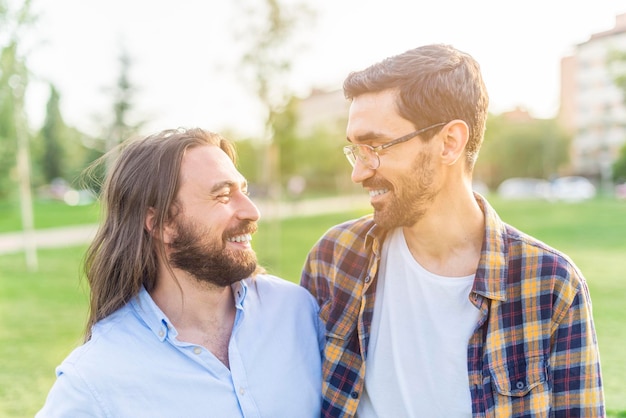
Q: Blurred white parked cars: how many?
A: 2